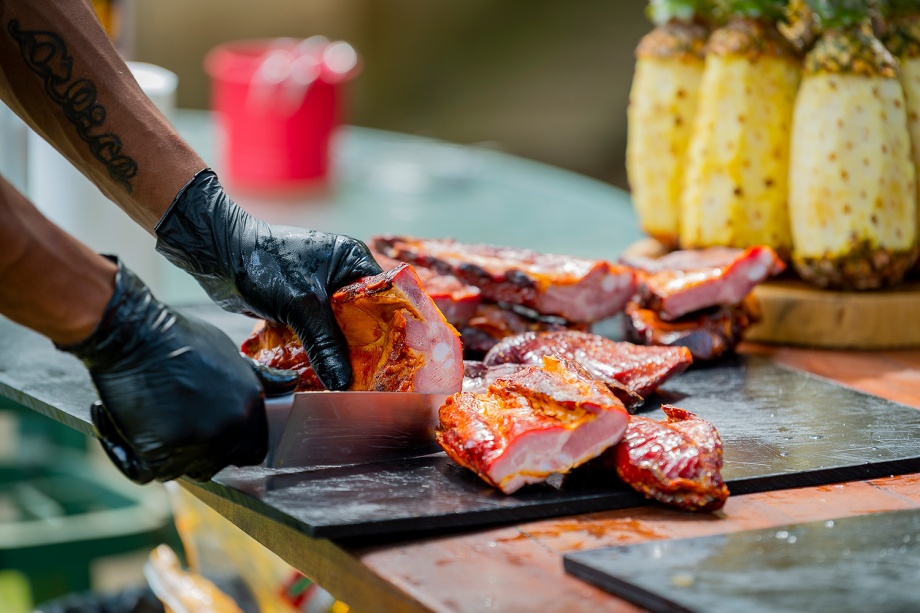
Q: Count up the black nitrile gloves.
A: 2